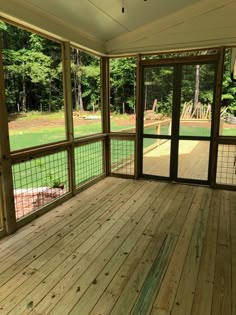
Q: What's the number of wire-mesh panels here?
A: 4